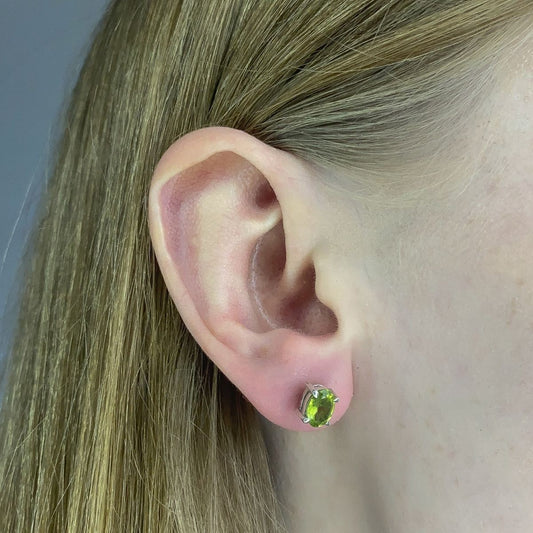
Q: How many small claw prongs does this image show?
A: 4